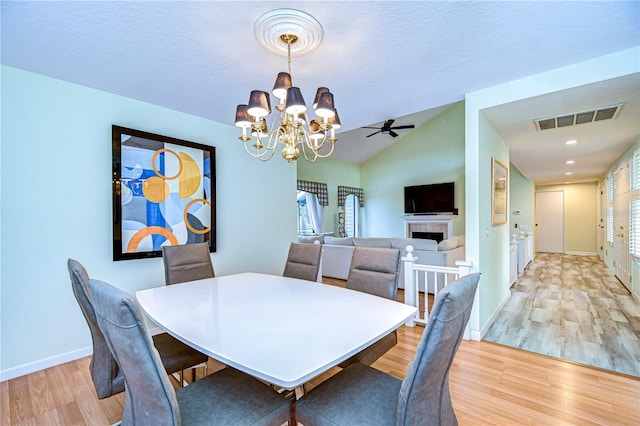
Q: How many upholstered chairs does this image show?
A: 6